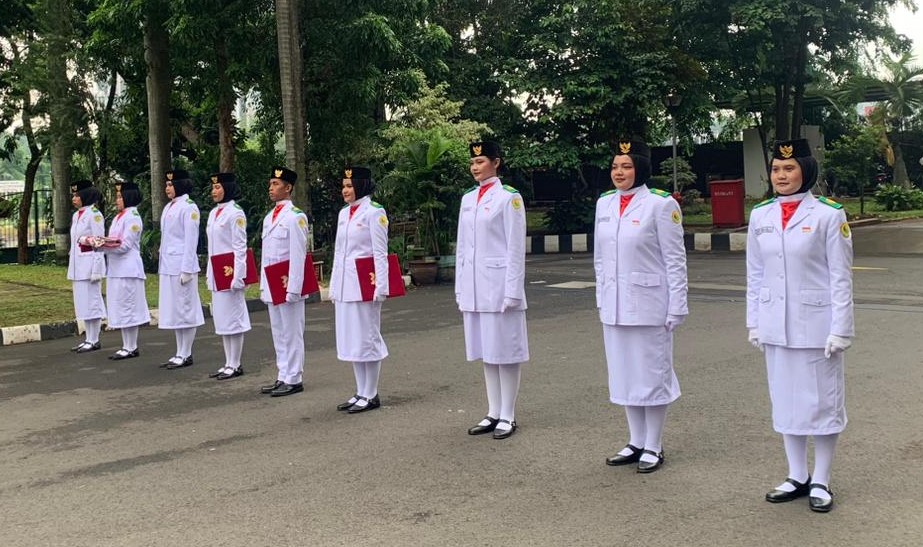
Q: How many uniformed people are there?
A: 9